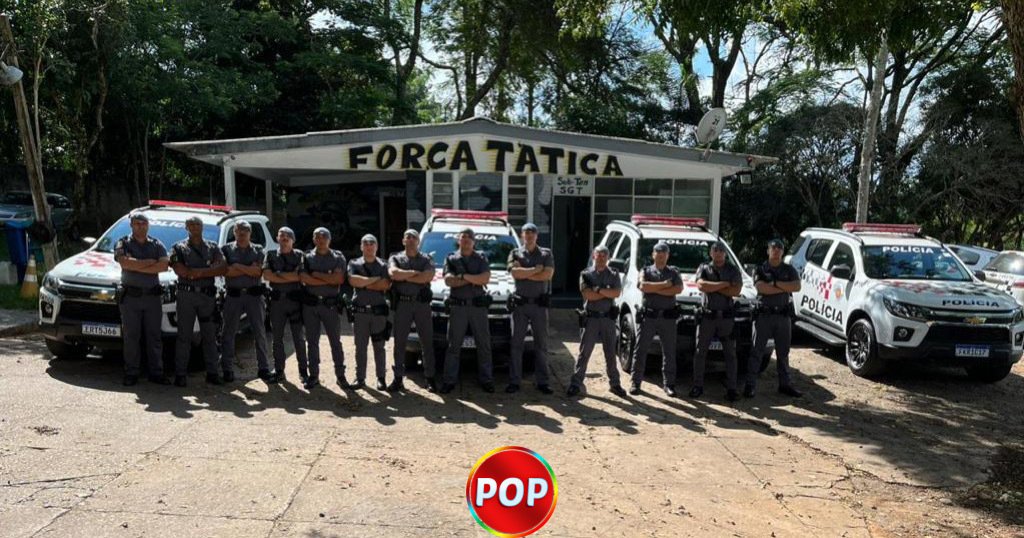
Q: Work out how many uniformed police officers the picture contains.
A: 13